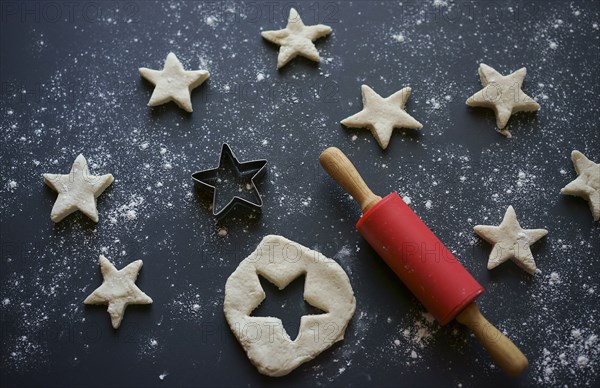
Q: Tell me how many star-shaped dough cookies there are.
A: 8